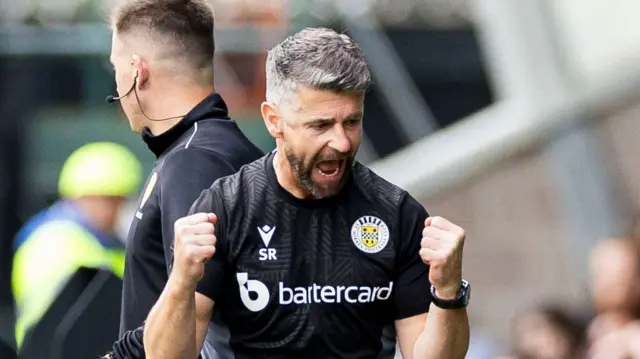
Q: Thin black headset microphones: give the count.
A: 1